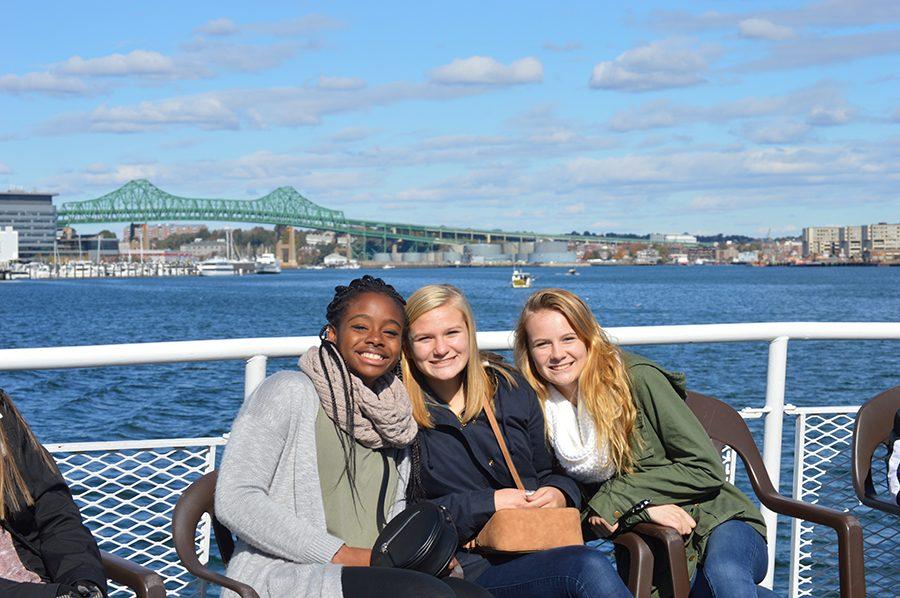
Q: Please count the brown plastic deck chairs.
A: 5